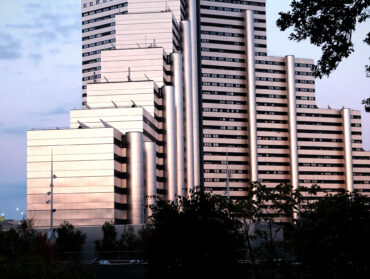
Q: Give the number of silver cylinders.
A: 9